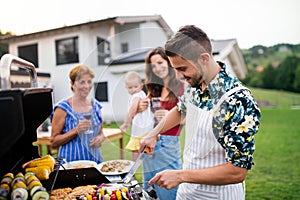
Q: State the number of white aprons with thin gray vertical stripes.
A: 1